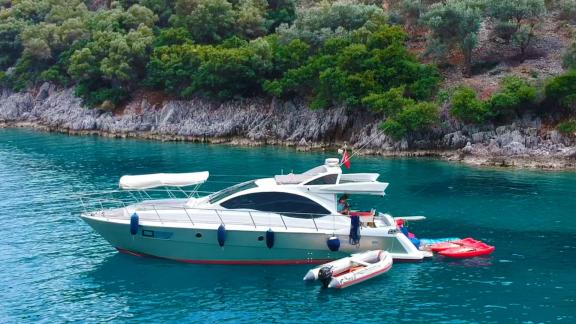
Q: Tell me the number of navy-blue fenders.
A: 4